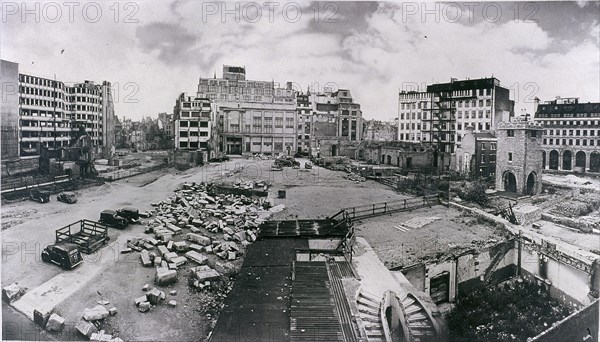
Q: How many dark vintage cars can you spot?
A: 5